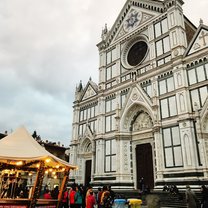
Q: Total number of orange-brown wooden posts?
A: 2